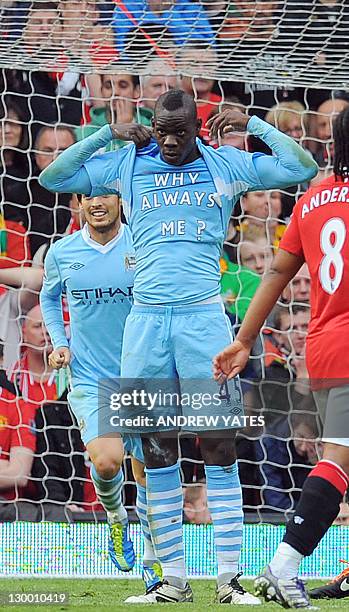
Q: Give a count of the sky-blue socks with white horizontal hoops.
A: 4